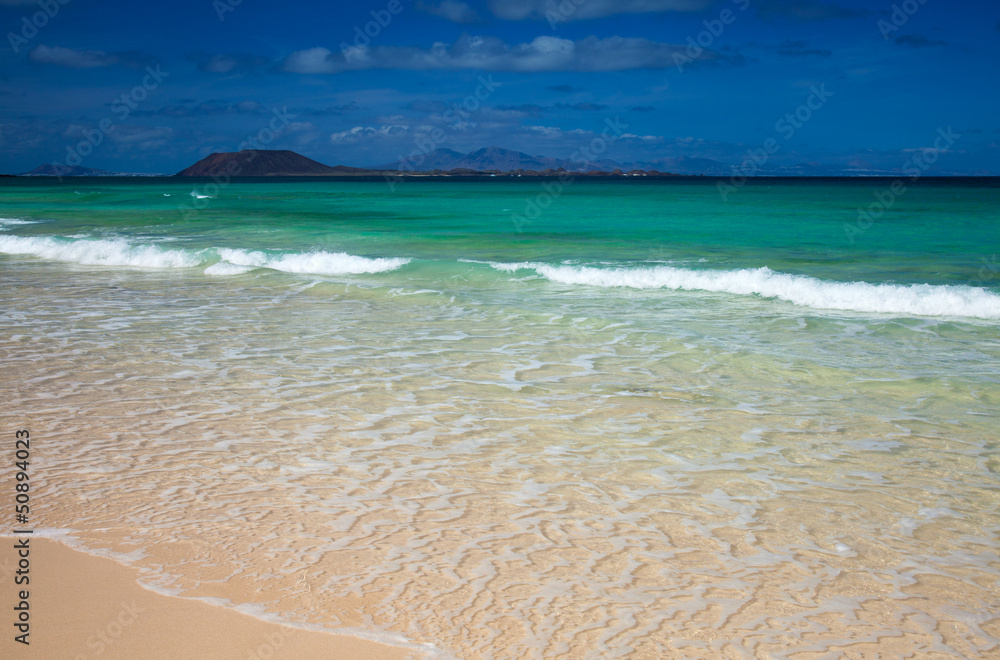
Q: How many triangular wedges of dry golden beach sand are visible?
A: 1